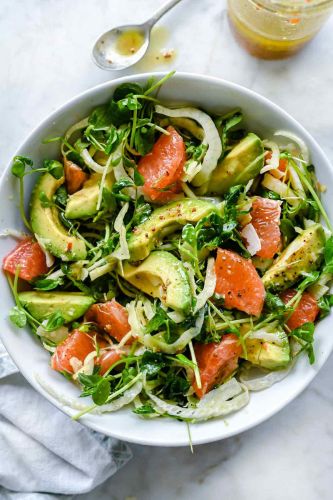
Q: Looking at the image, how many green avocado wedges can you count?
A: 8